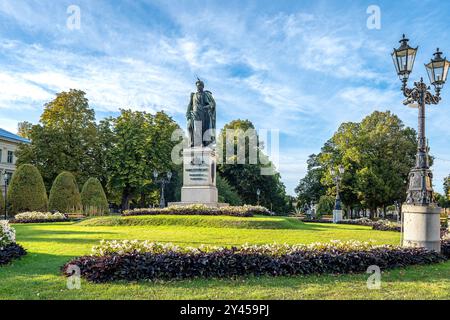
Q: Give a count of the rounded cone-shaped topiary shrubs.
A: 3